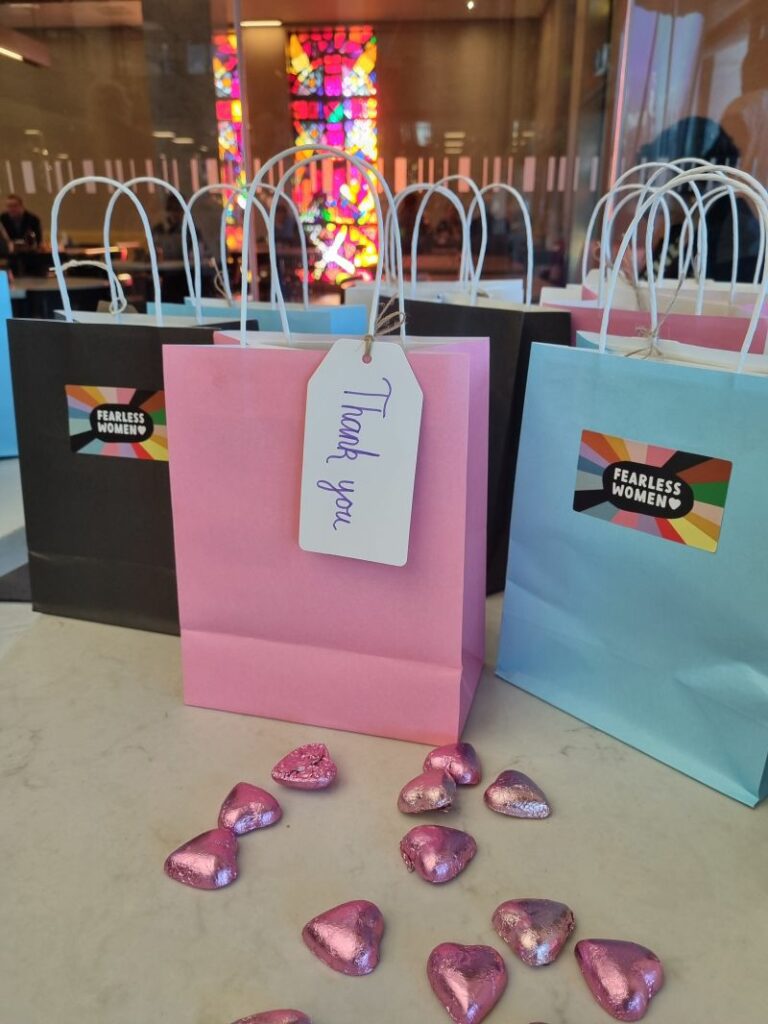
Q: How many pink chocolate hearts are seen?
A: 12